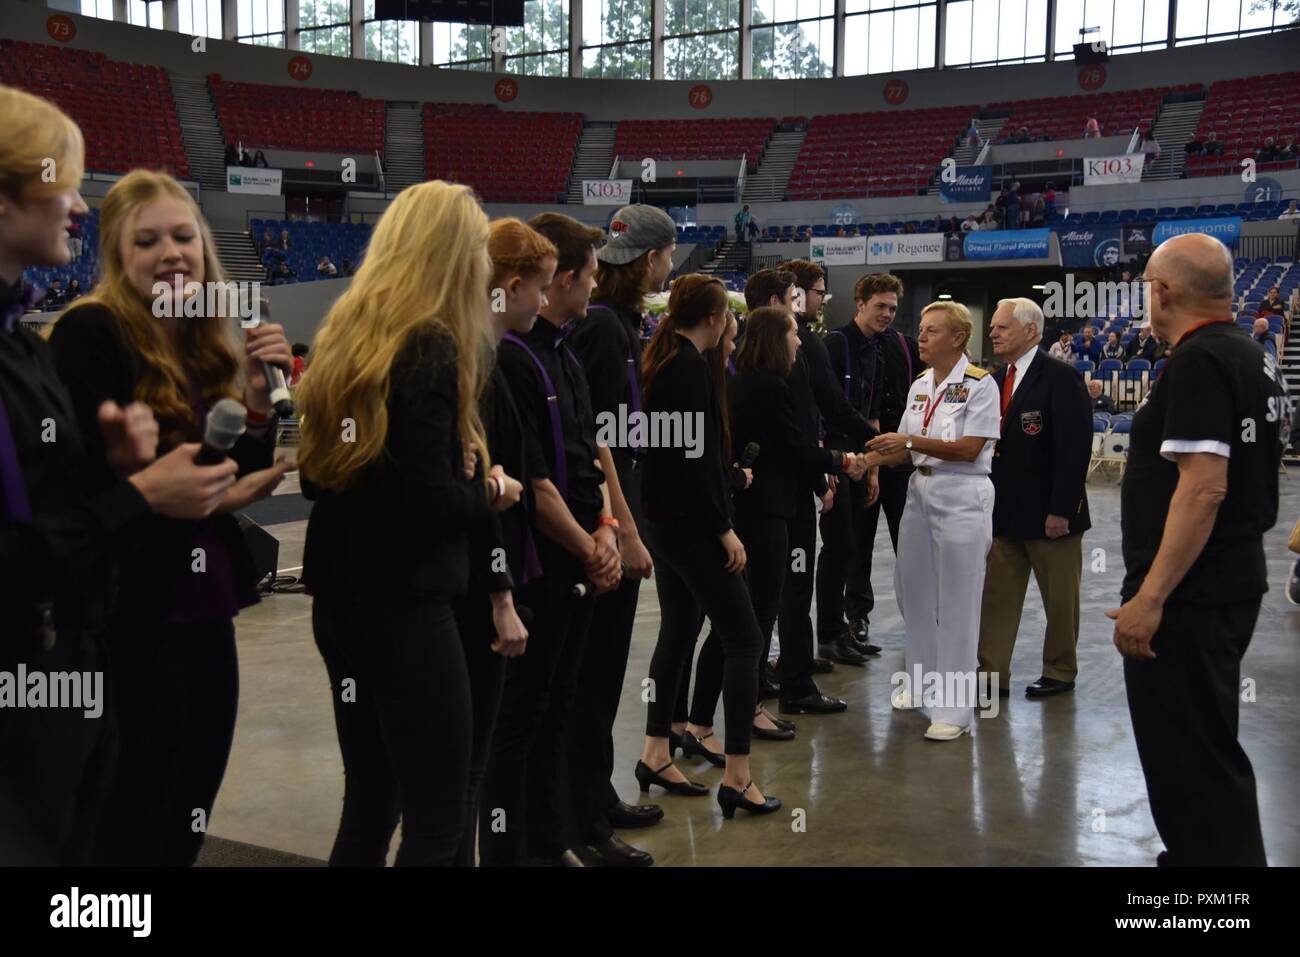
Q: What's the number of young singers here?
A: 12